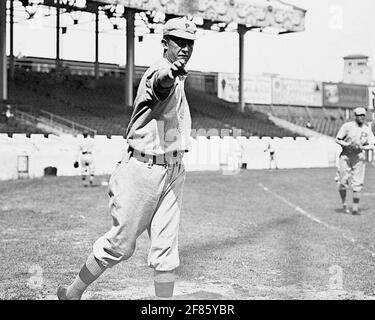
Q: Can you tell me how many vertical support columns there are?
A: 6